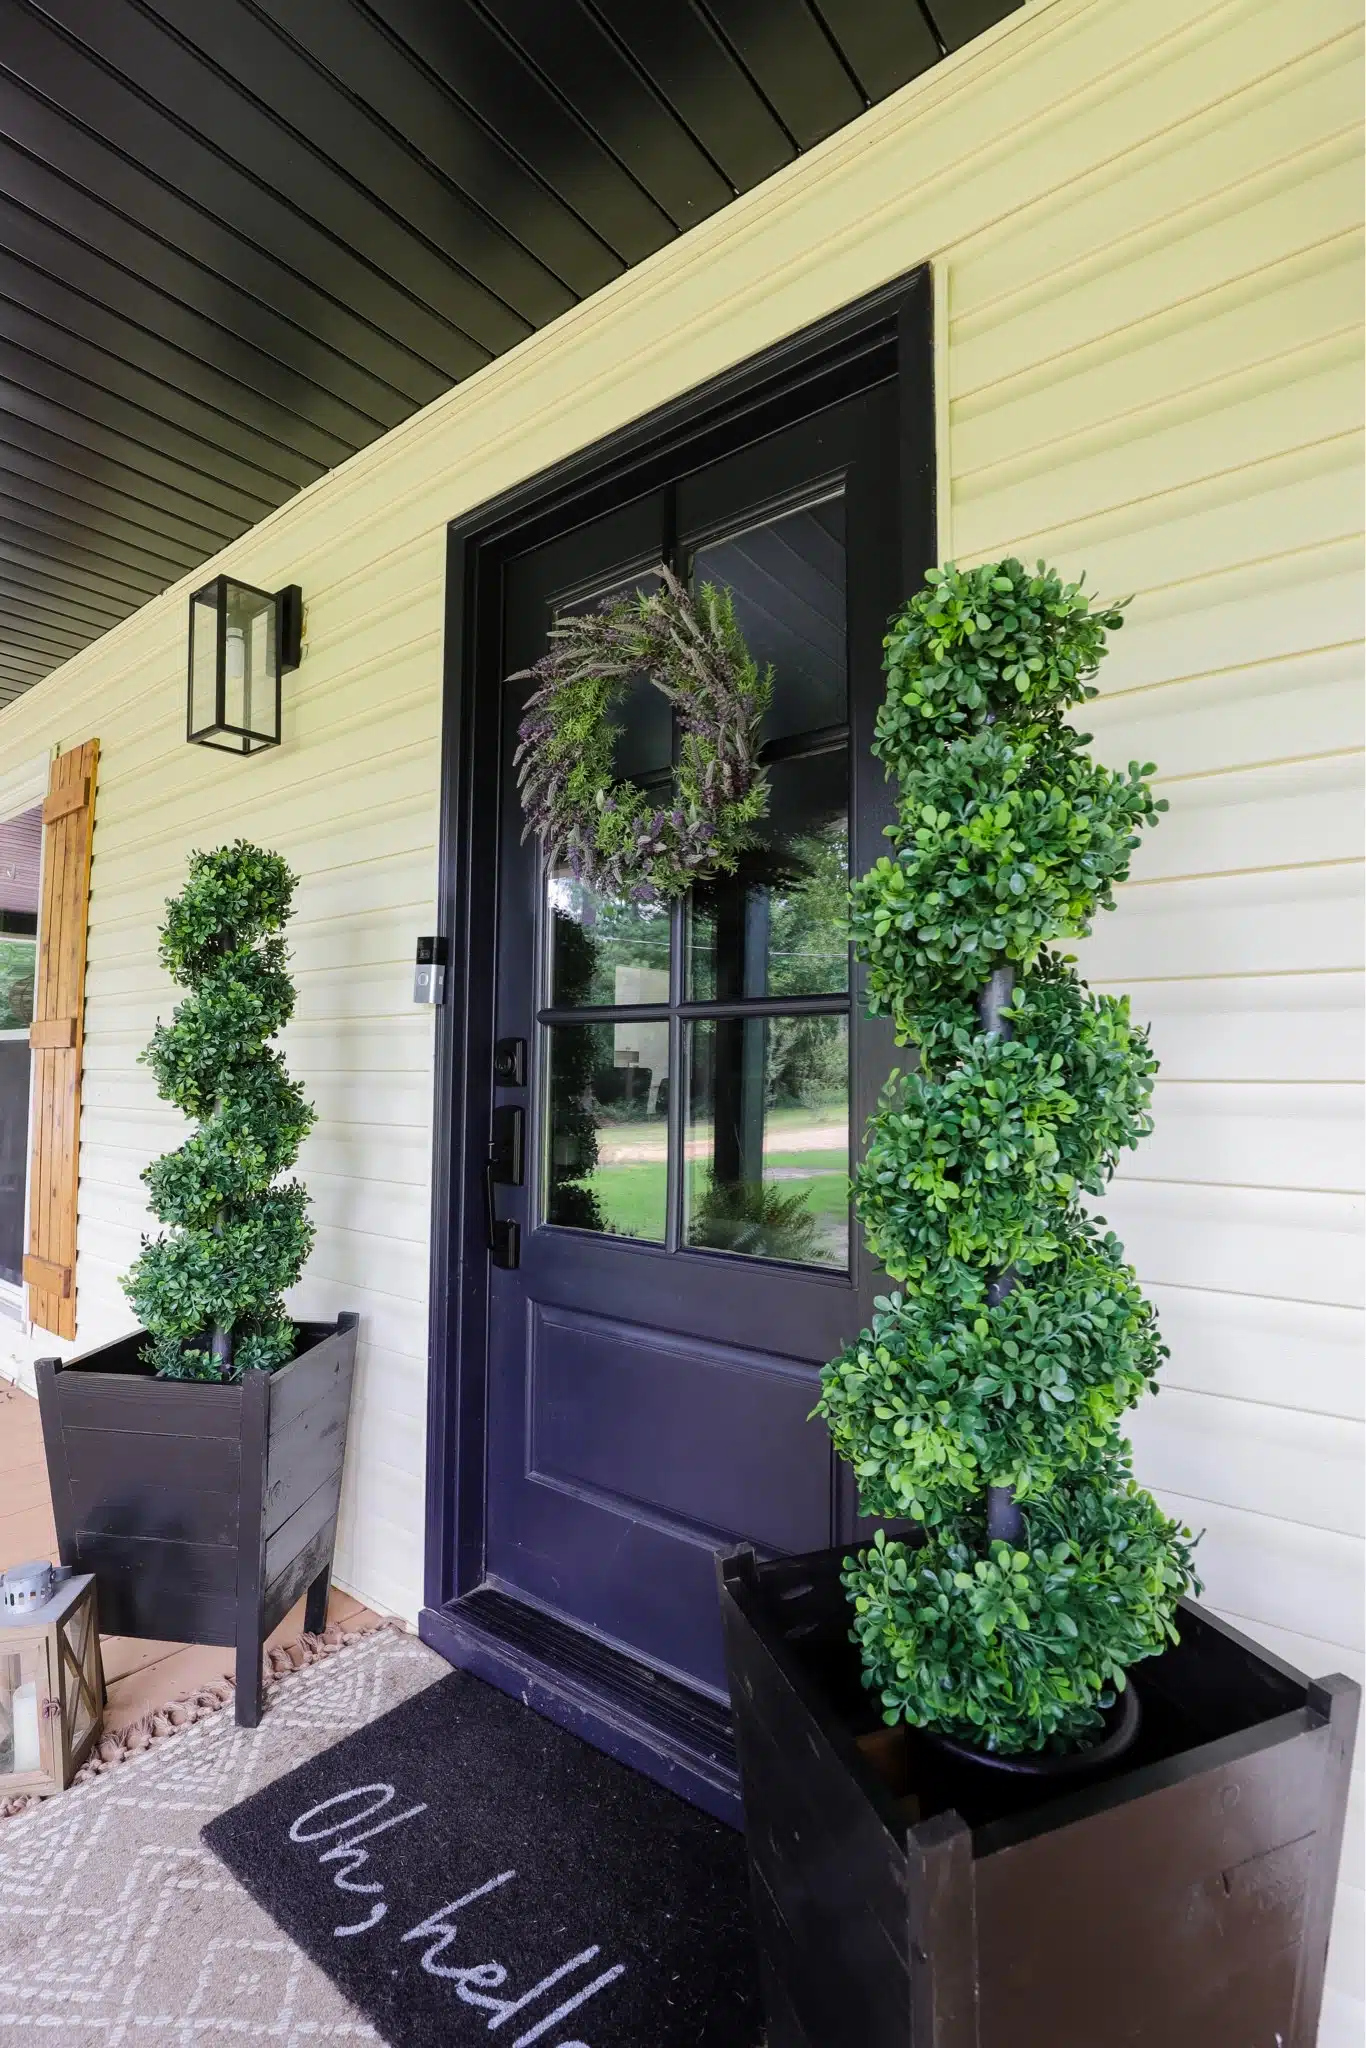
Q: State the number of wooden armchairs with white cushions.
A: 0